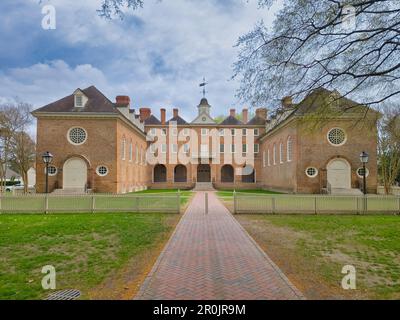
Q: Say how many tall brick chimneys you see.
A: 8